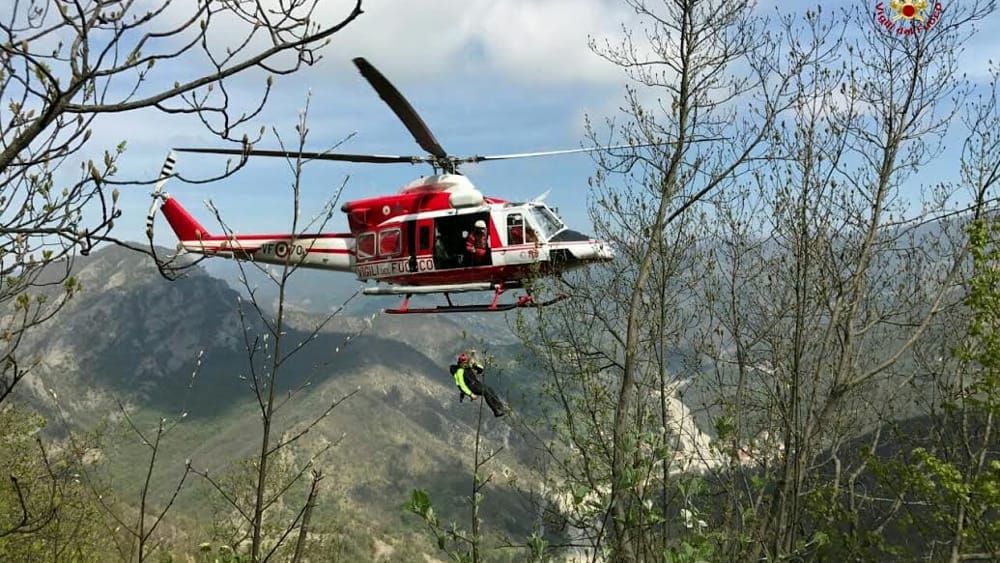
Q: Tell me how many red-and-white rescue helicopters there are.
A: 1